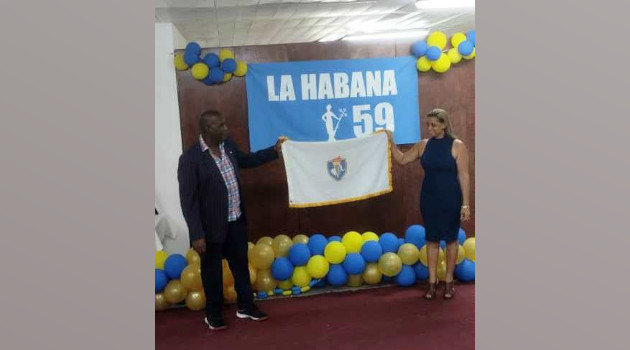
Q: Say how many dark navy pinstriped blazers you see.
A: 1